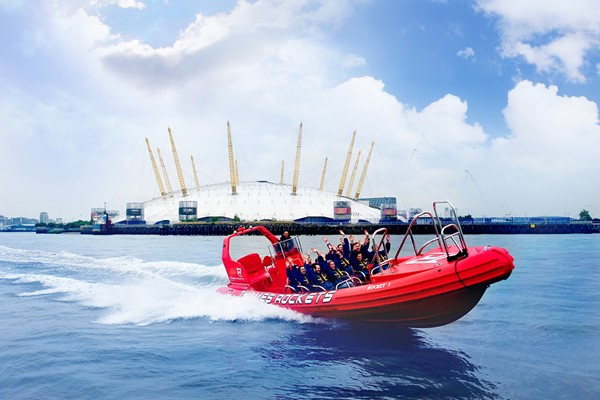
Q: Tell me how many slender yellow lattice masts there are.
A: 12